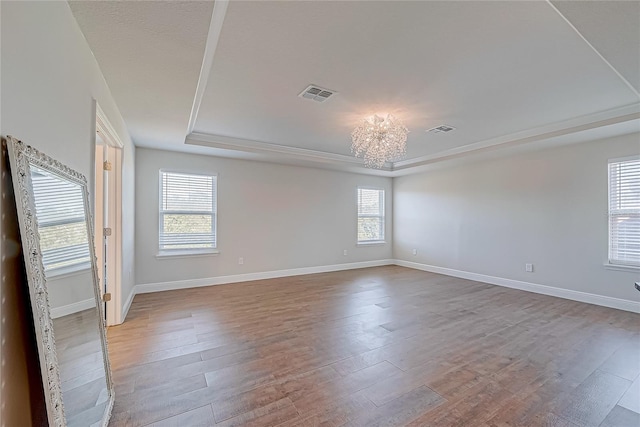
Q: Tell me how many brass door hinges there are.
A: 3